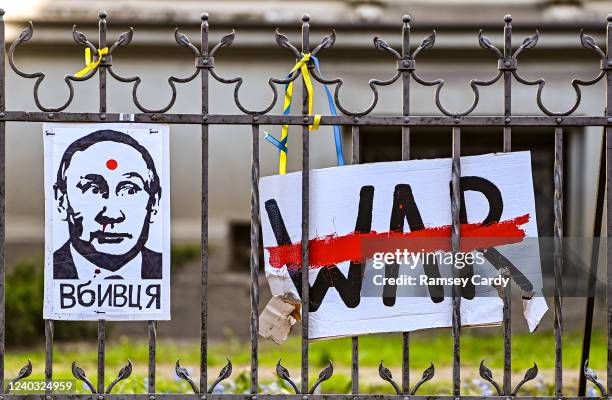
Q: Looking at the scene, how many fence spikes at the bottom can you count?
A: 12